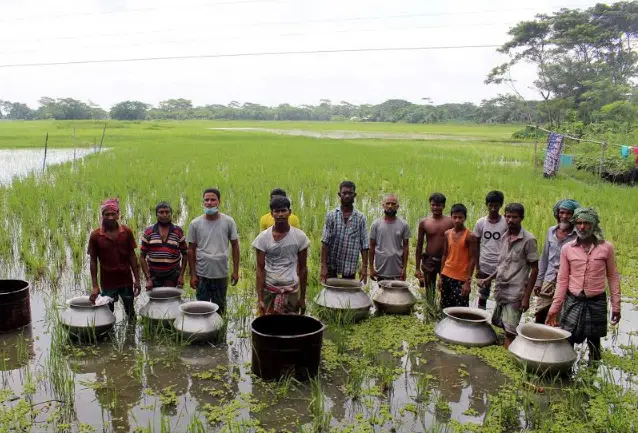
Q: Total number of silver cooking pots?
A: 7